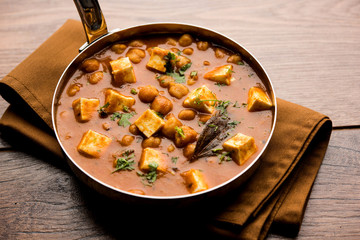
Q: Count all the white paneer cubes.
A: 12